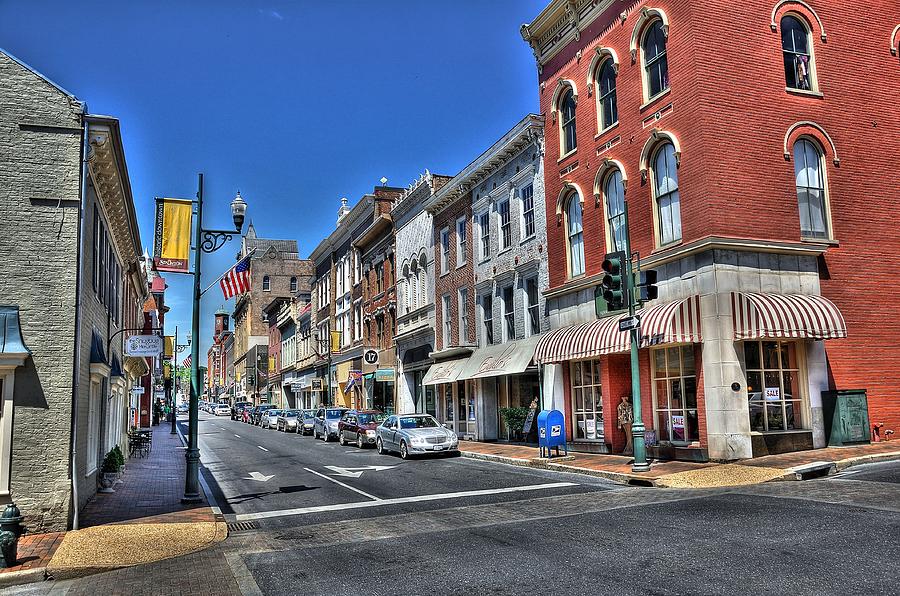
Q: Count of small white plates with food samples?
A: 0